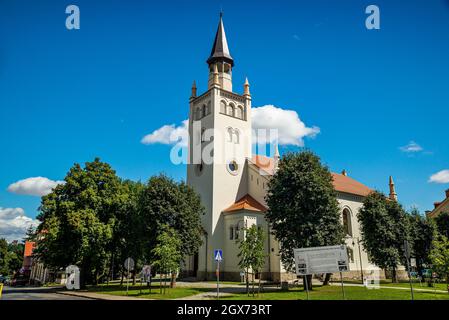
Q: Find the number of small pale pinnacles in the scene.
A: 5